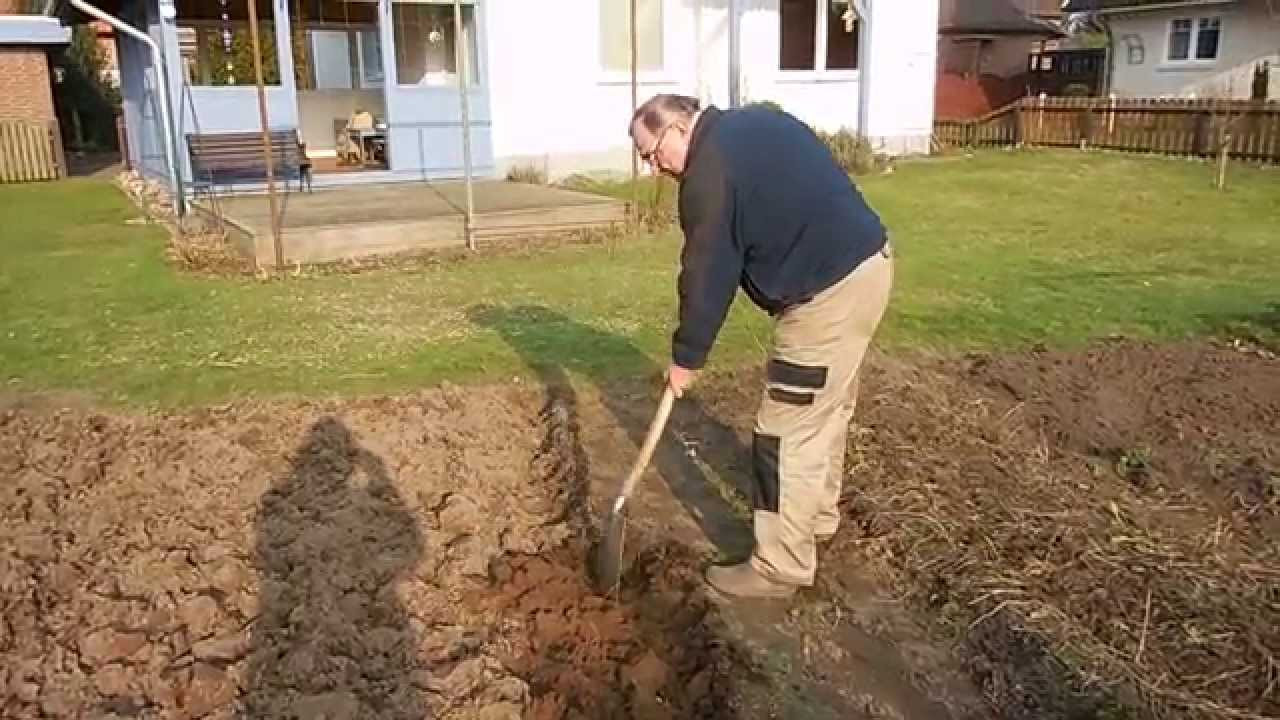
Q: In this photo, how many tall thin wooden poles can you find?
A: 3